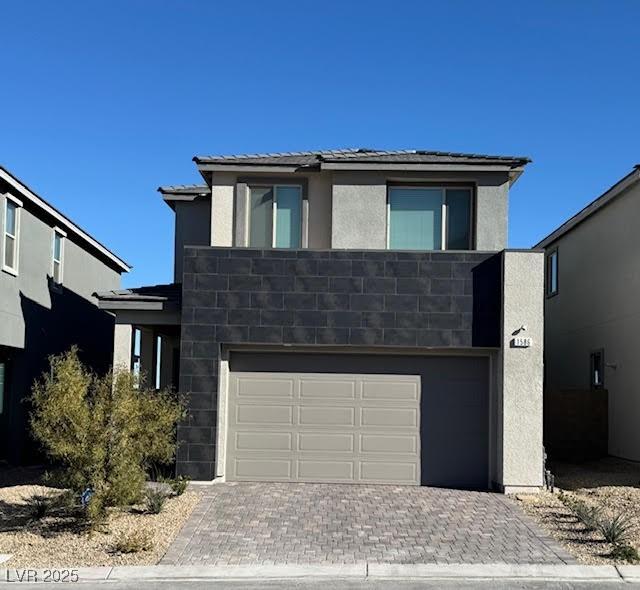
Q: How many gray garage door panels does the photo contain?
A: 12